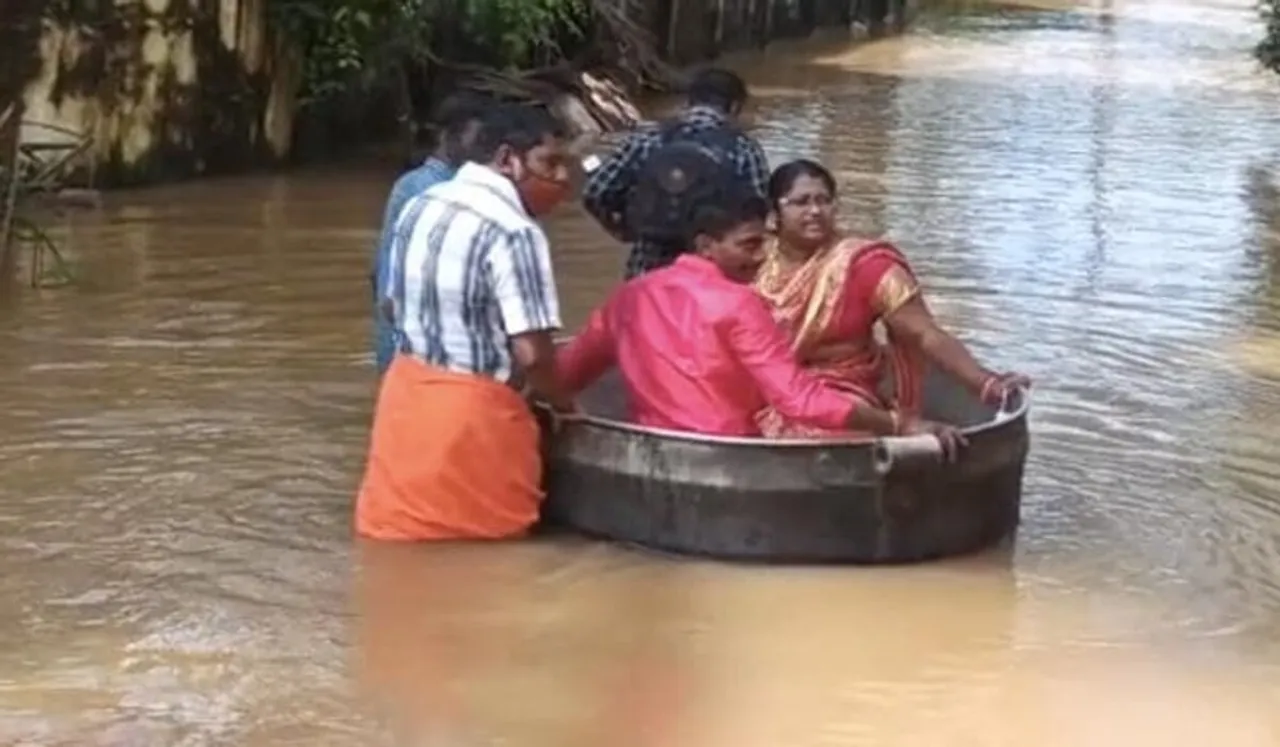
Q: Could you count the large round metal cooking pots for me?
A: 1